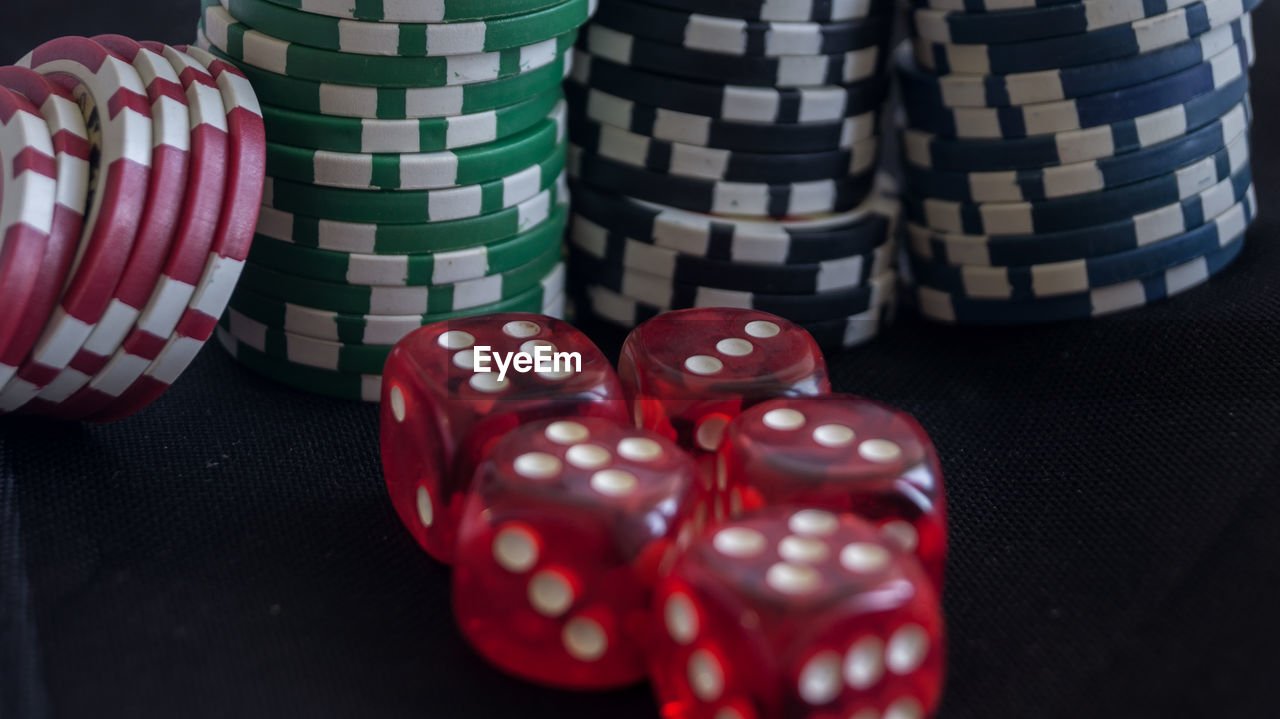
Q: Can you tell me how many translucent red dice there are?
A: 5